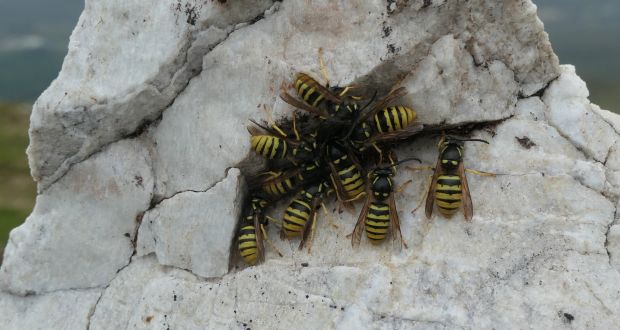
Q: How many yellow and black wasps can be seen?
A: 9